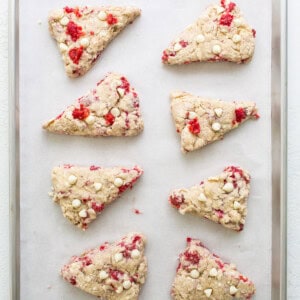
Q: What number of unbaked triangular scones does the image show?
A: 8